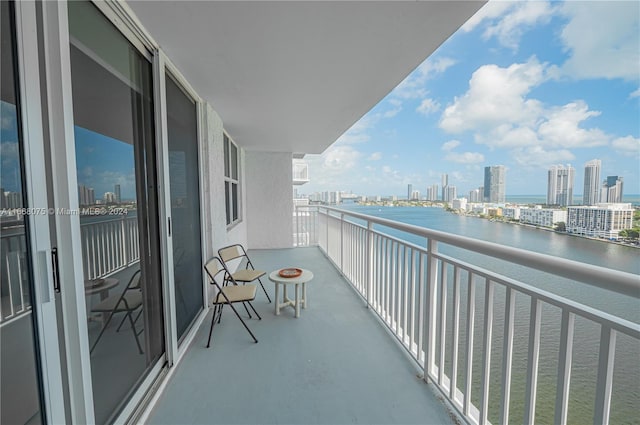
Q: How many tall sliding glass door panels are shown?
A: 3